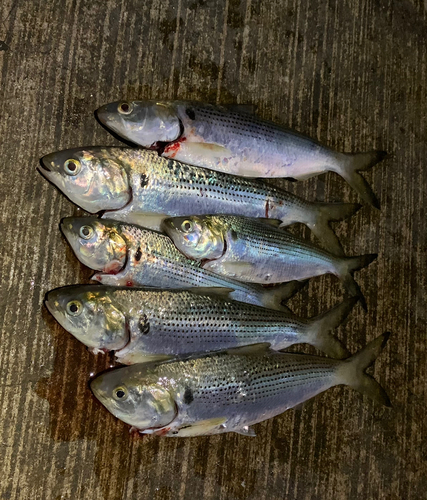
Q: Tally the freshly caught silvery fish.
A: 6